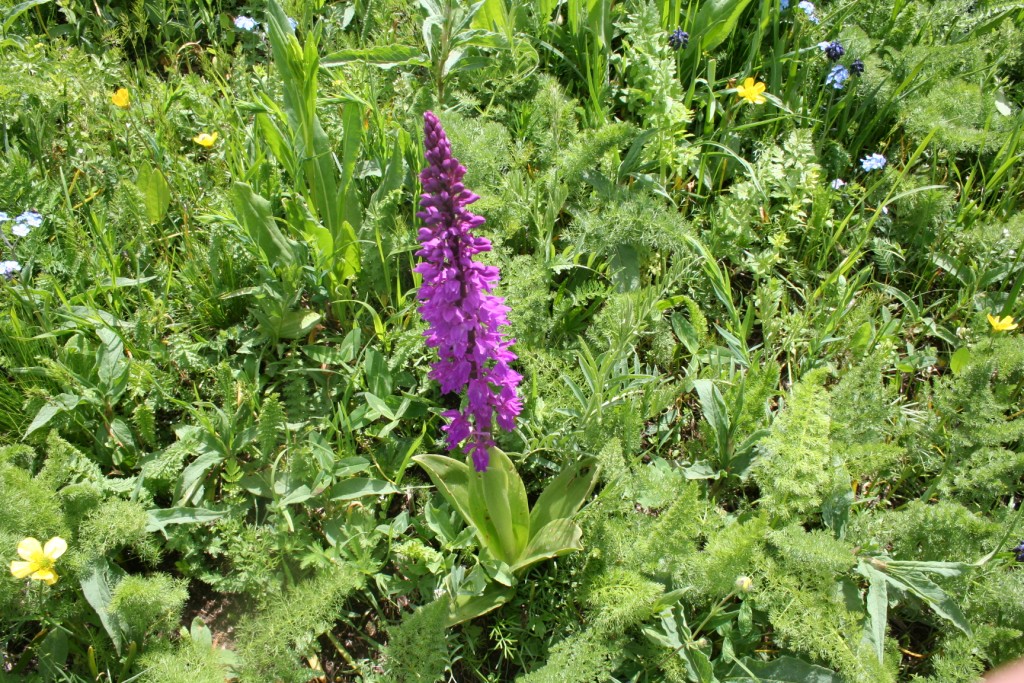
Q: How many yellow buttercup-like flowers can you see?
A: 5